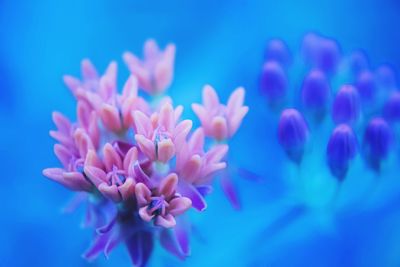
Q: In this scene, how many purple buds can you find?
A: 13